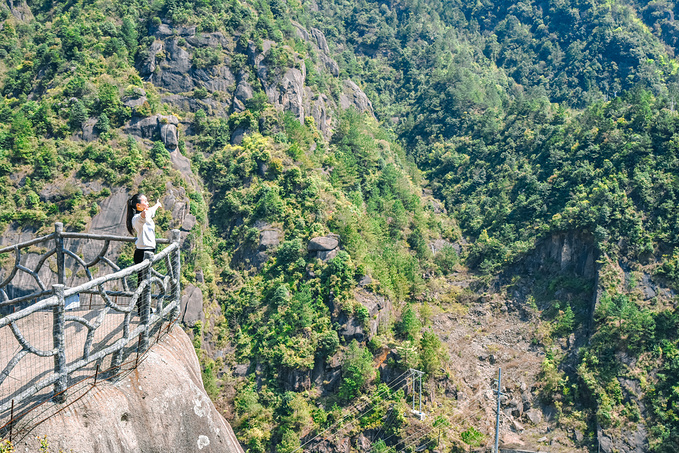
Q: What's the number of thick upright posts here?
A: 4